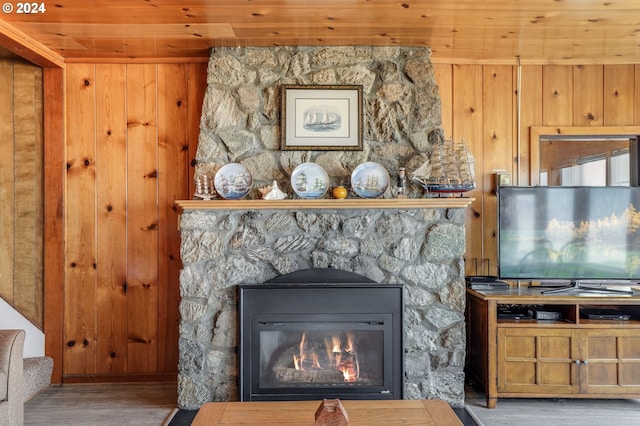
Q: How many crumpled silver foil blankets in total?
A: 0